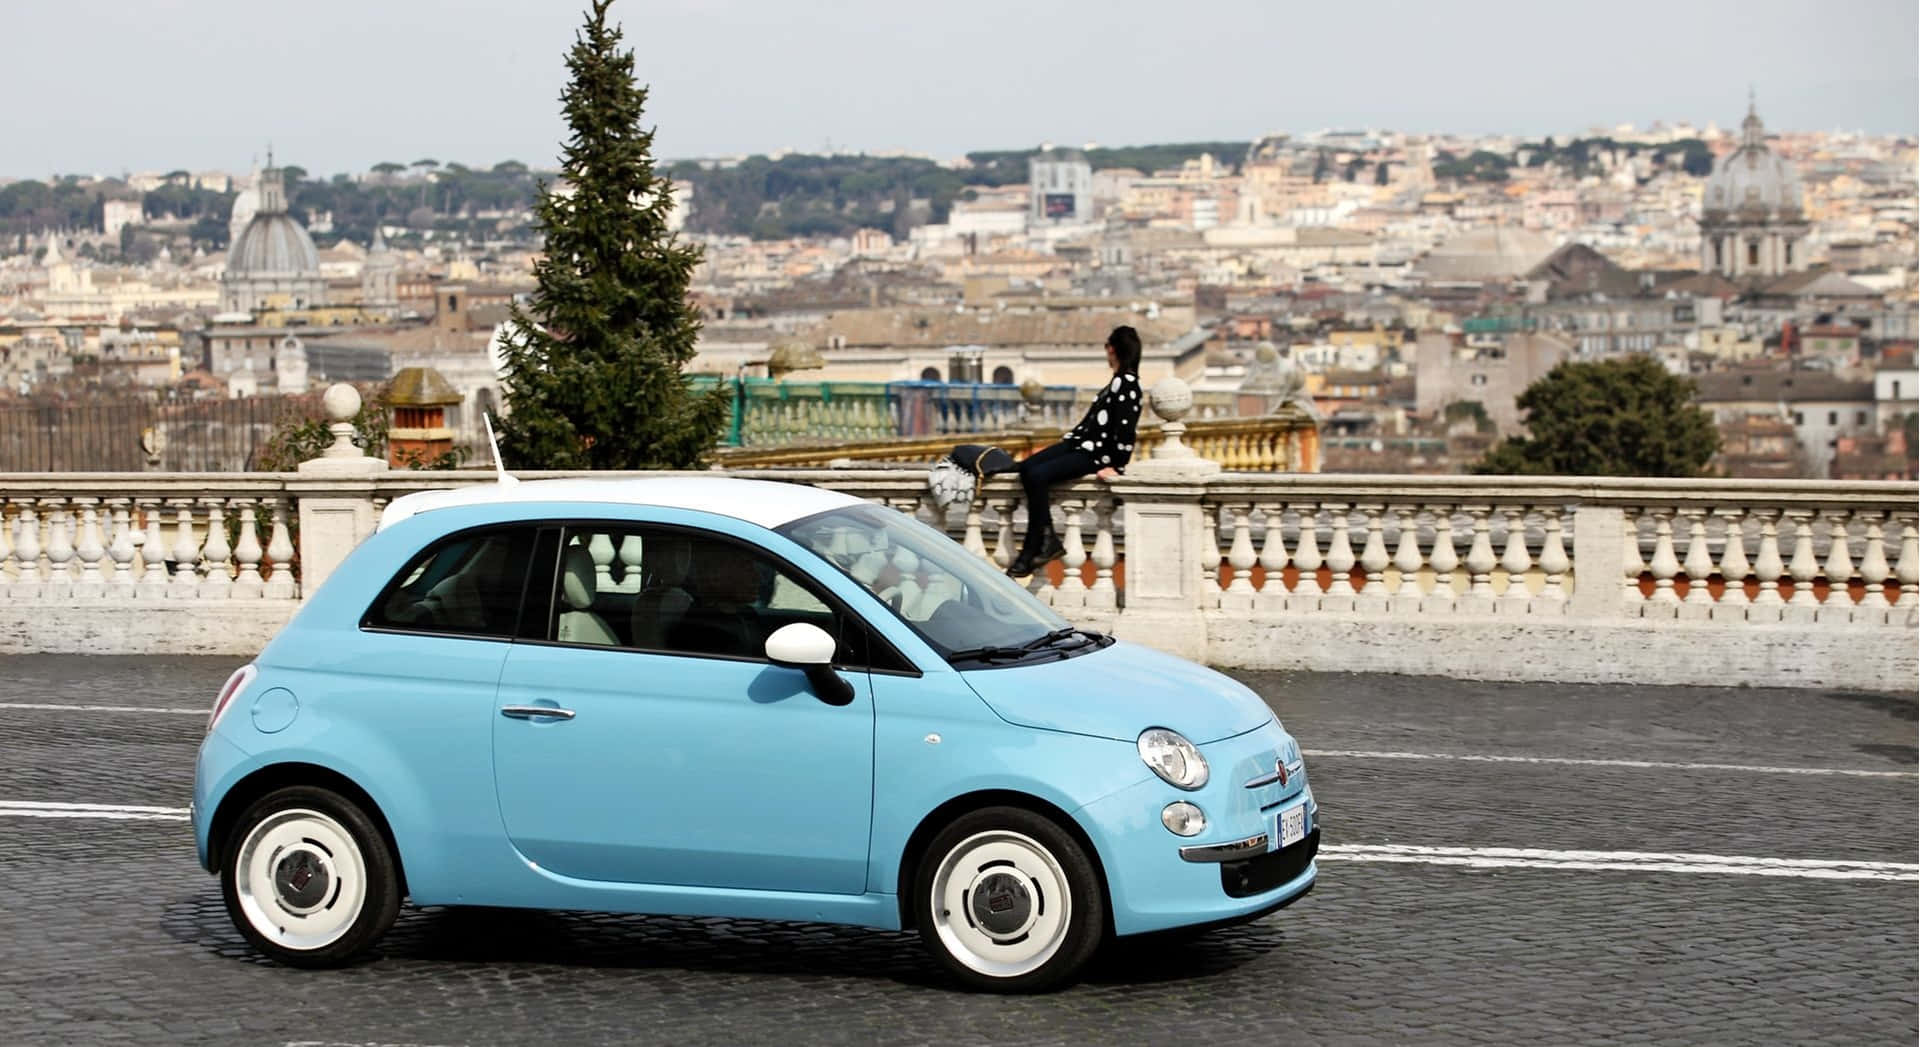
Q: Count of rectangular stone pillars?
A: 3